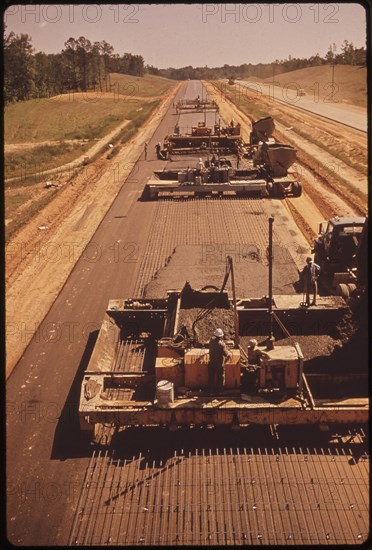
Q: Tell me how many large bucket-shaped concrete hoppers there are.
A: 2